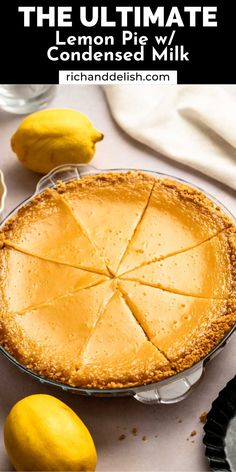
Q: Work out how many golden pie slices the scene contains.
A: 8